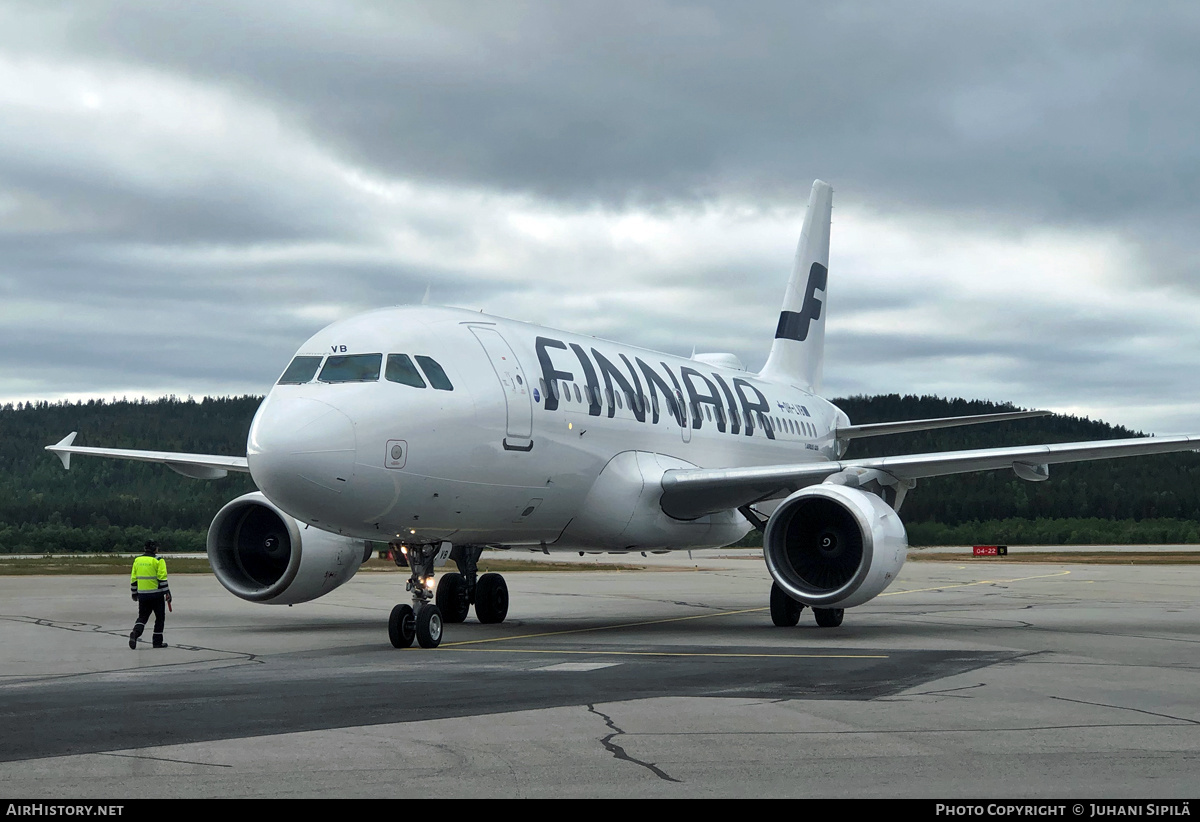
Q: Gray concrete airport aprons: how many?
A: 1